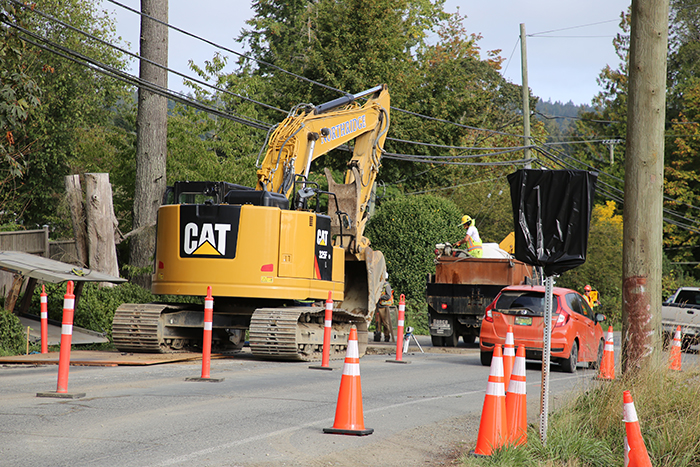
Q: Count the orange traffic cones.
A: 7